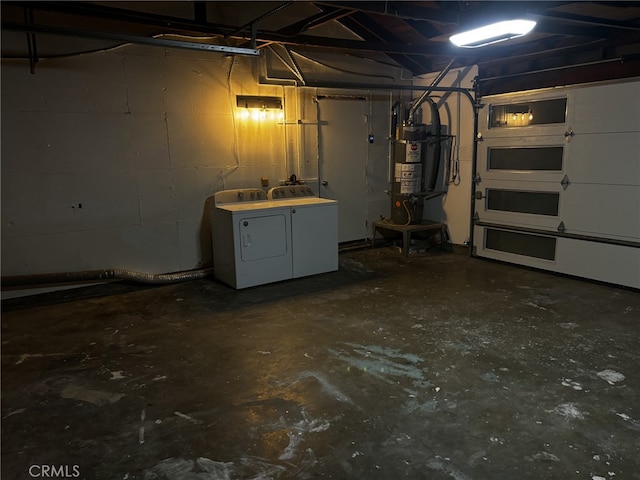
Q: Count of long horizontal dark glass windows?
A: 4